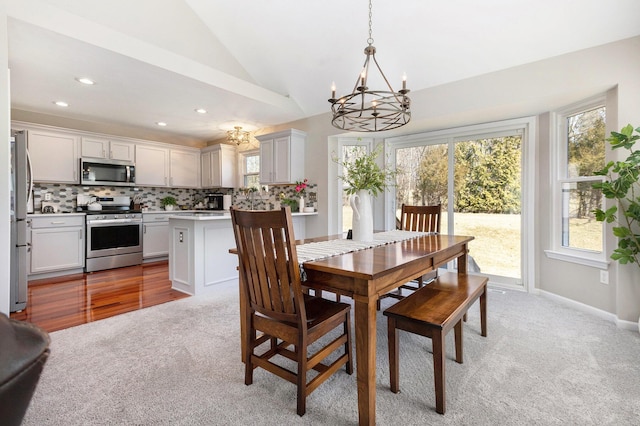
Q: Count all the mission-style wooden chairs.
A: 2